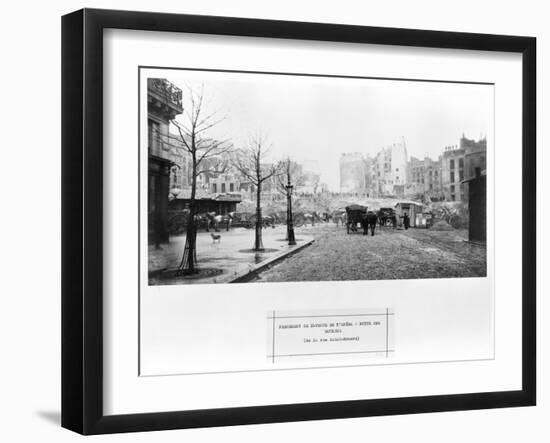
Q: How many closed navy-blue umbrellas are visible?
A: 0